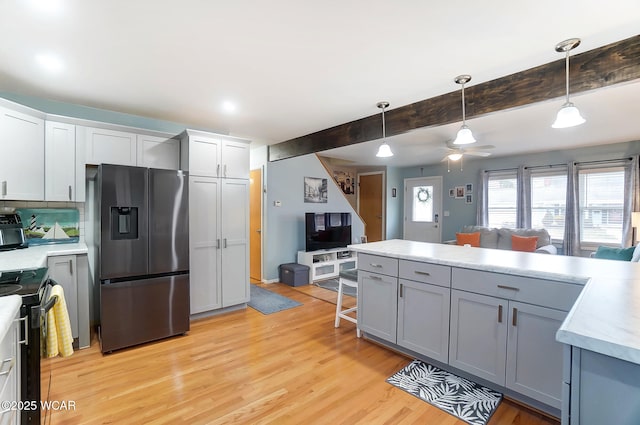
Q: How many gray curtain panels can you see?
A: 4